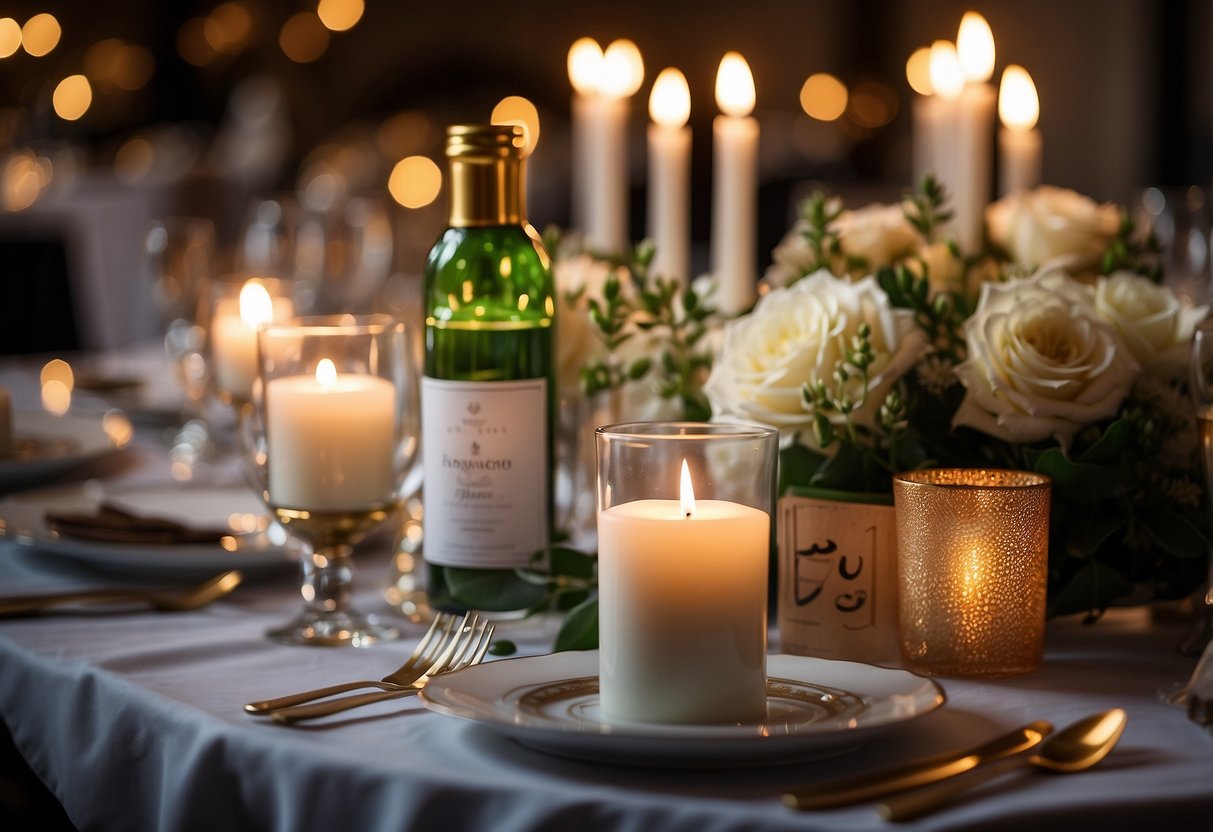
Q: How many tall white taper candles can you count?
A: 7